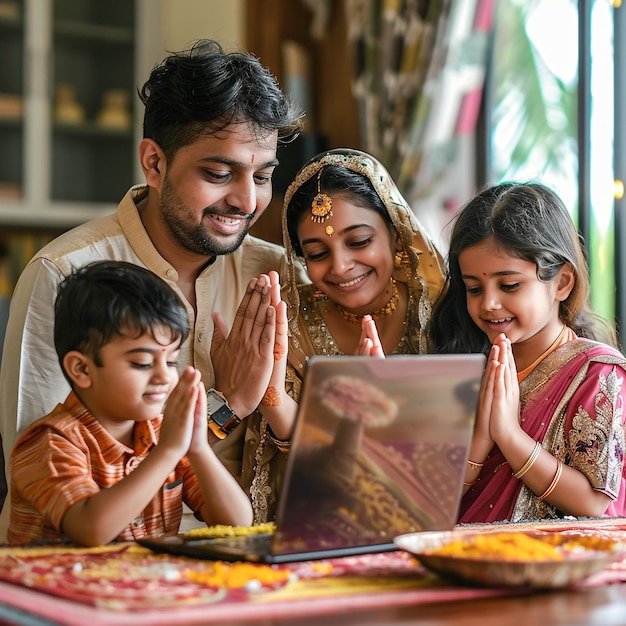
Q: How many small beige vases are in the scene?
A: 2